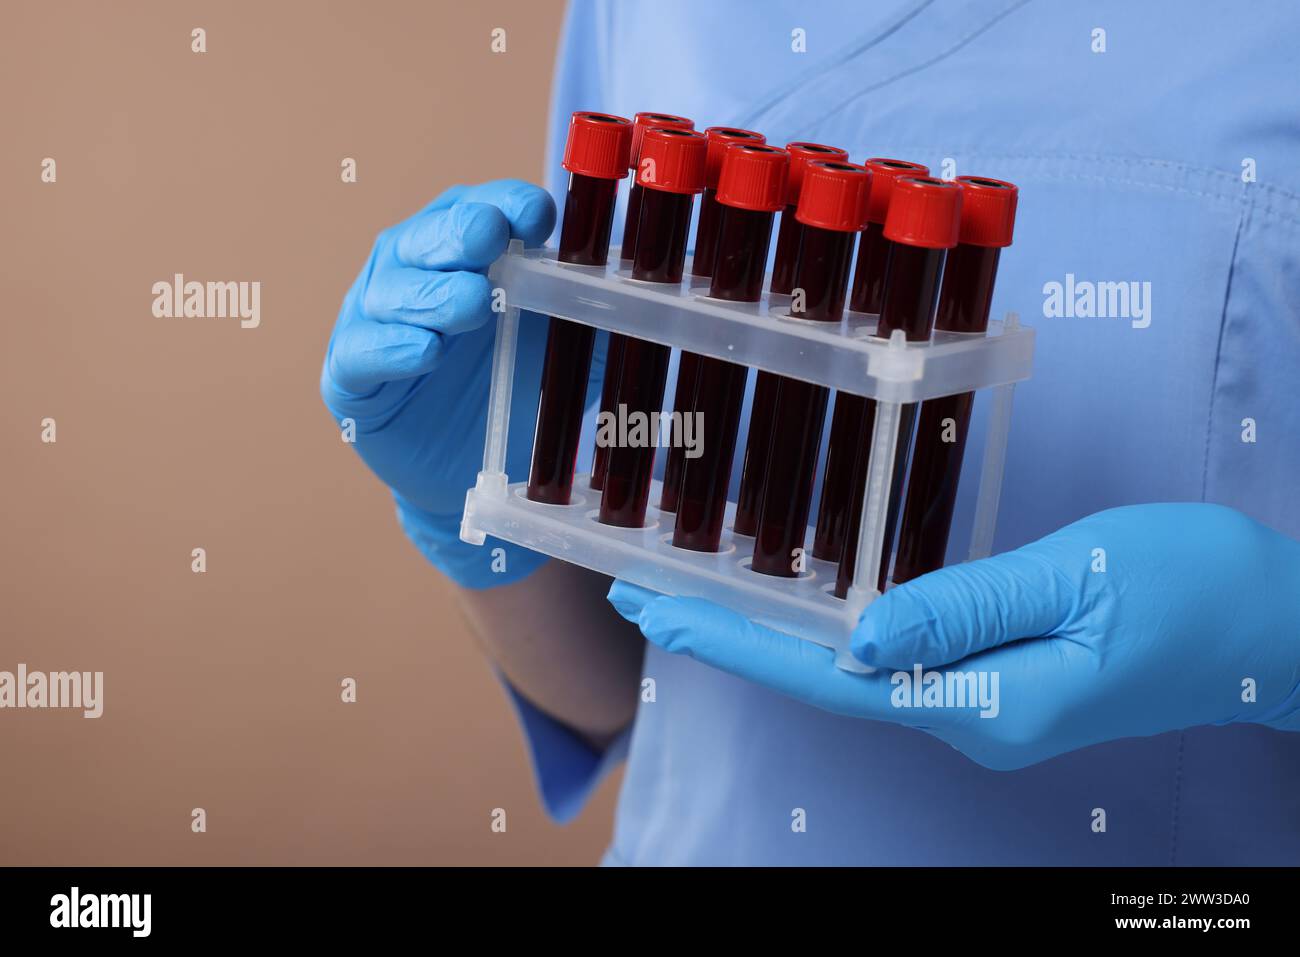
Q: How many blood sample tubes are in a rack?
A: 10